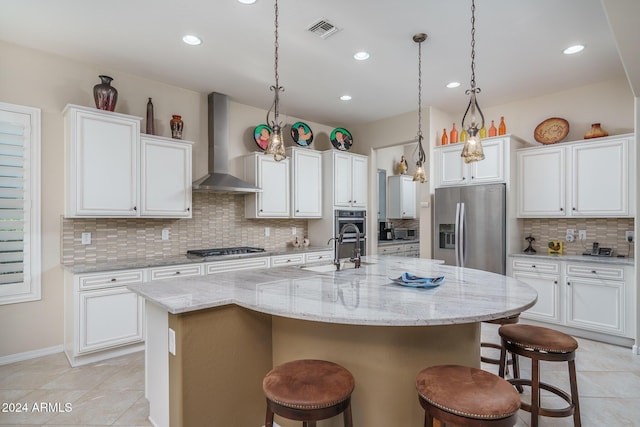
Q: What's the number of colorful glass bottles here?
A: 6